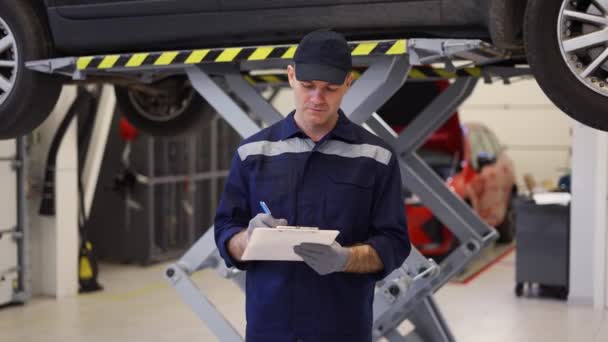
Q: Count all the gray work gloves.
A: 2